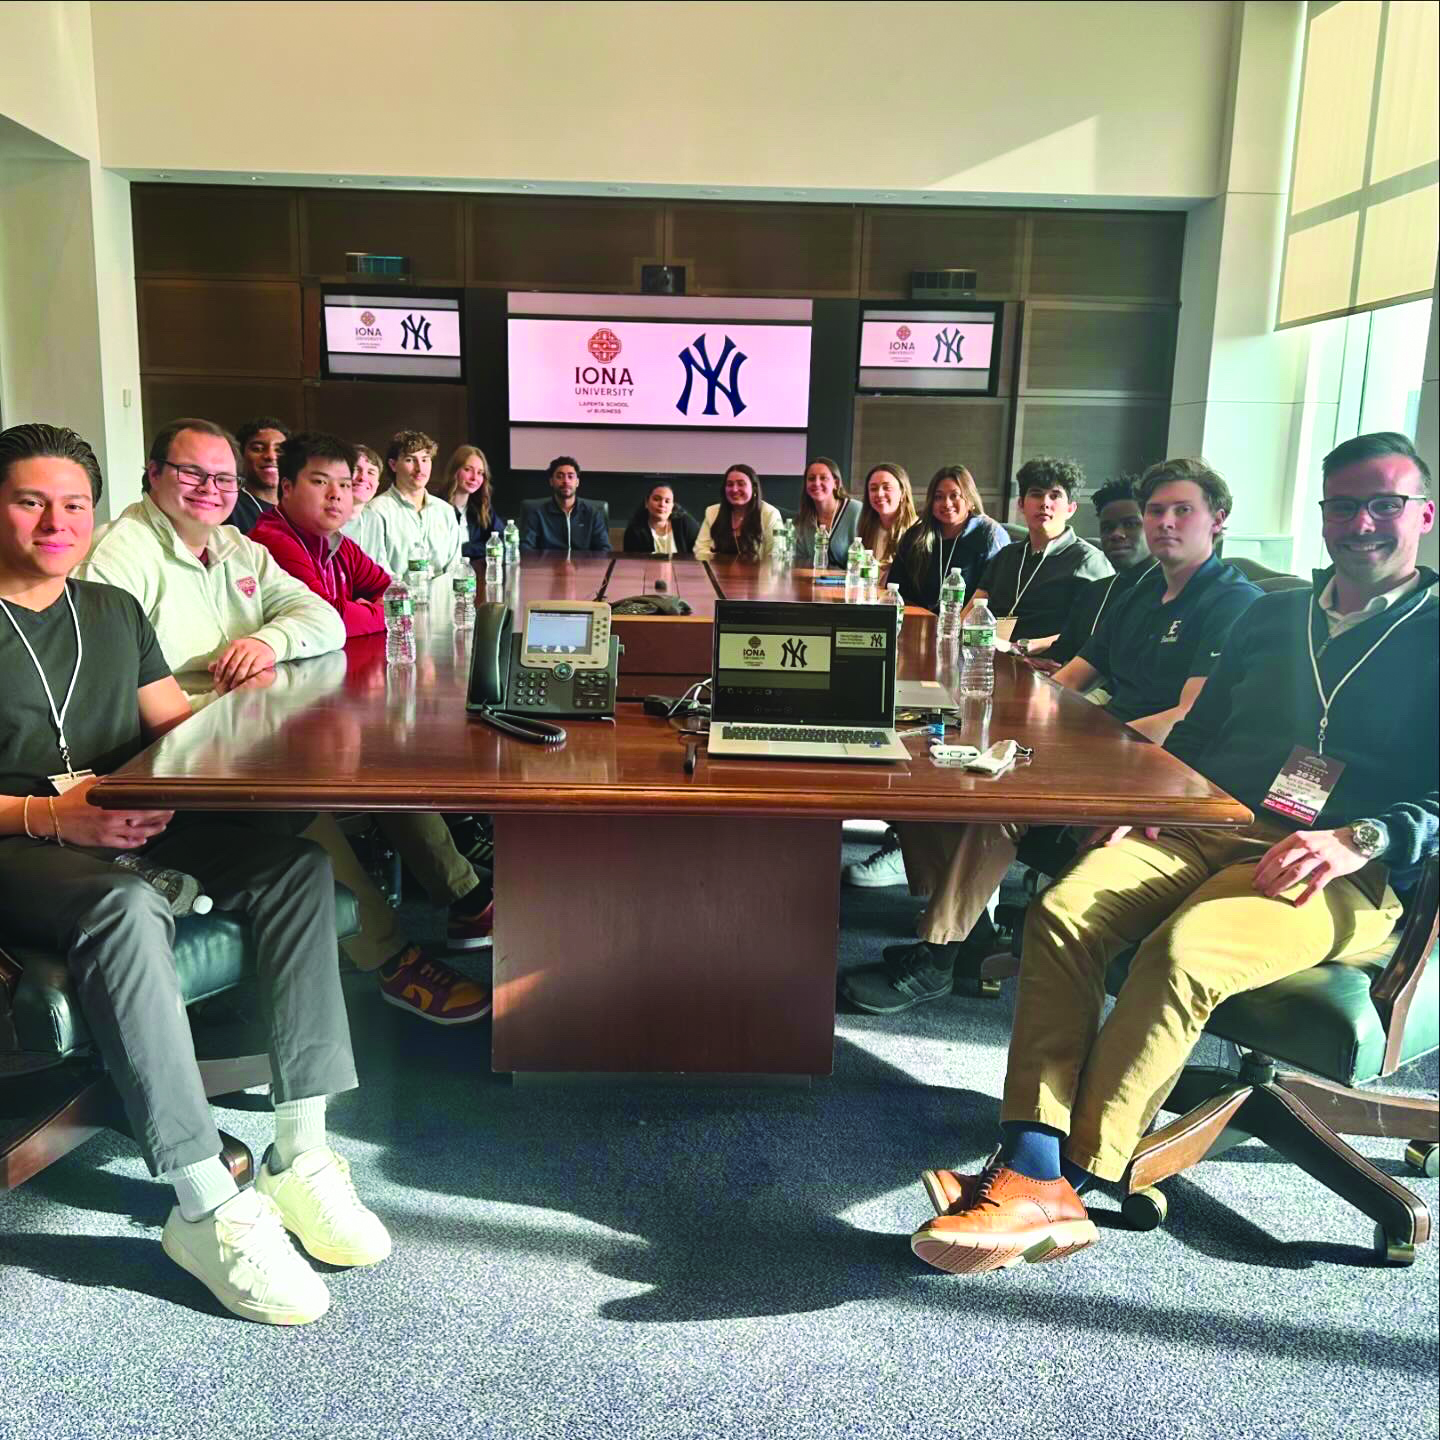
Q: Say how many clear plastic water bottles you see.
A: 14